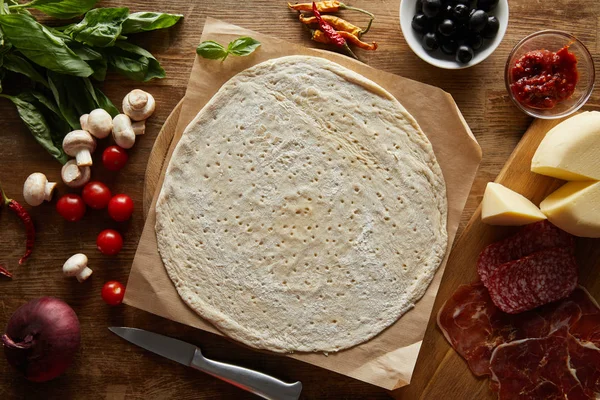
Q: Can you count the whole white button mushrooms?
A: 7